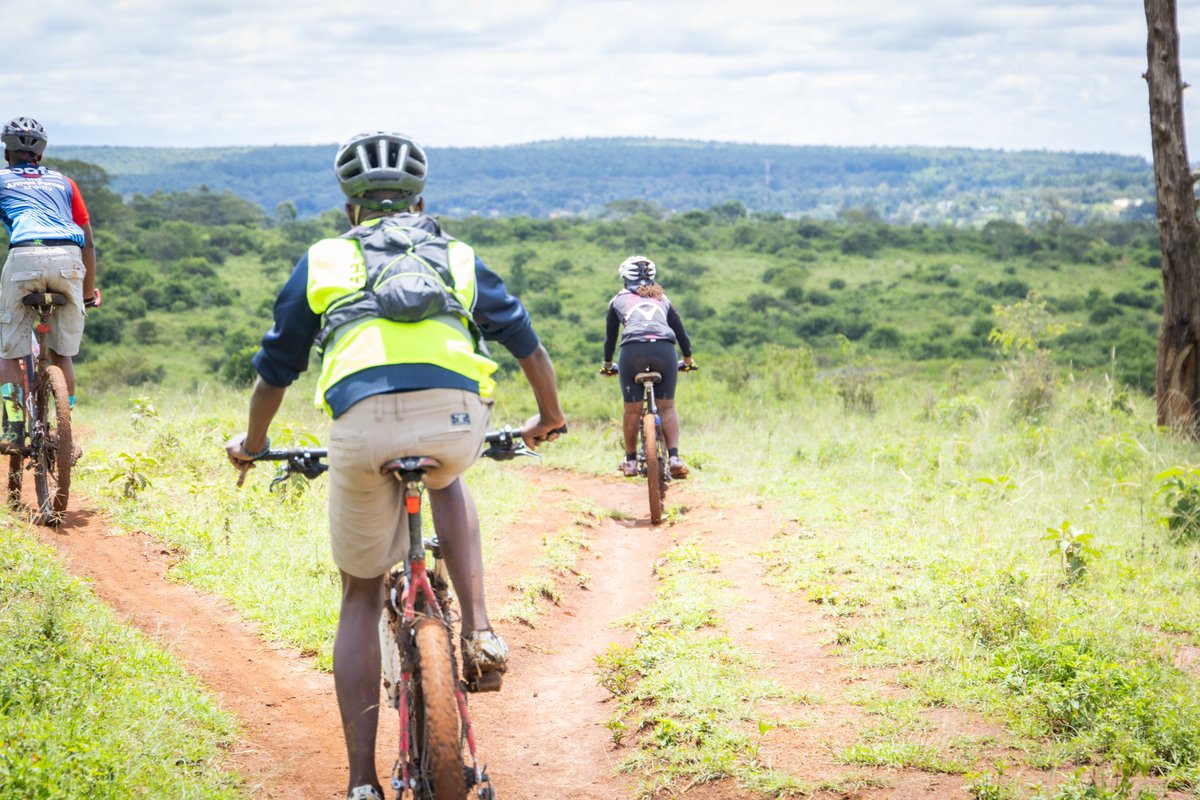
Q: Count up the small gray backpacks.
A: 1